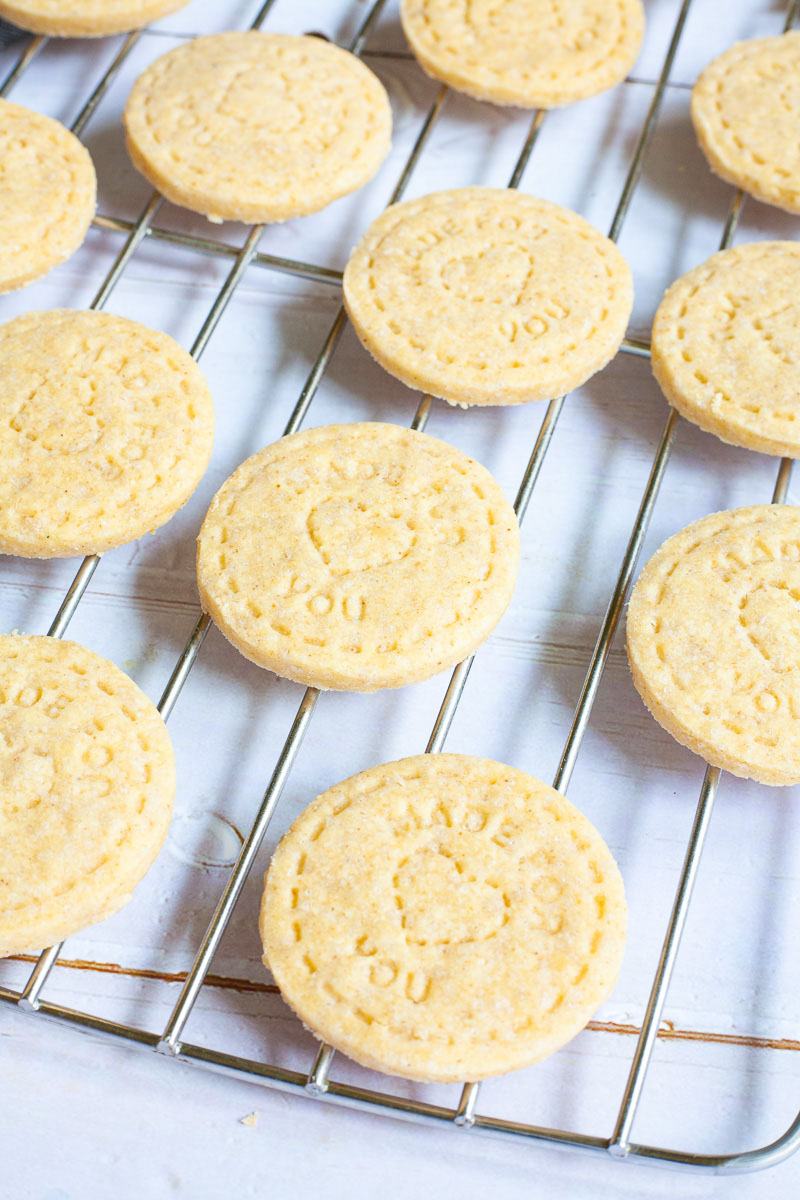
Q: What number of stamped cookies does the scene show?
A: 12